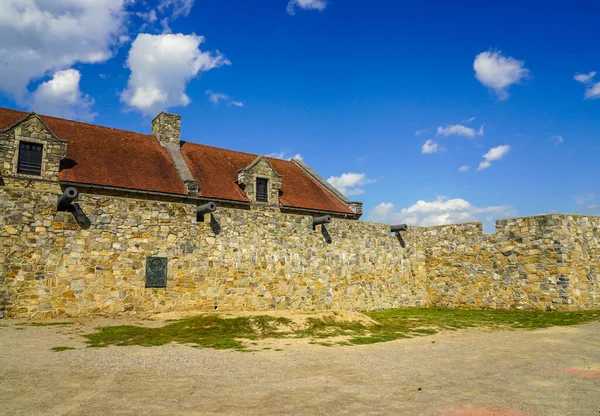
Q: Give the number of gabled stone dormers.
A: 2